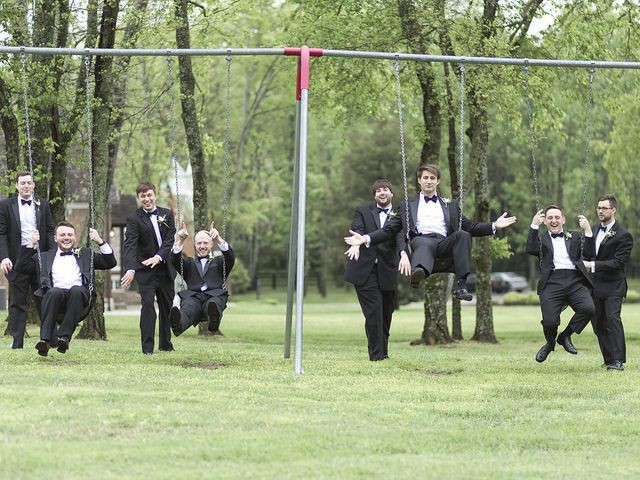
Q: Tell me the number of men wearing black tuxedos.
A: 8